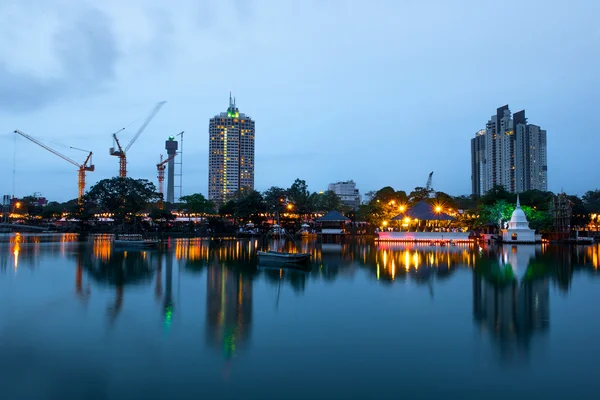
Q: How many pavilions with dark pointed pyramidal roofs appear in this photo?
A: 2